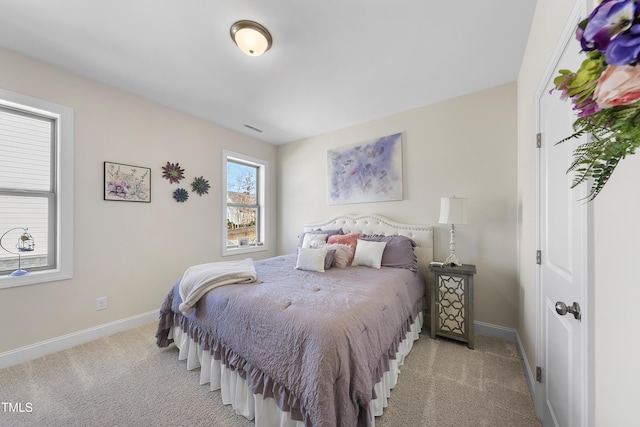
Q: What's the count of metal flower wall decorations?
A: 3